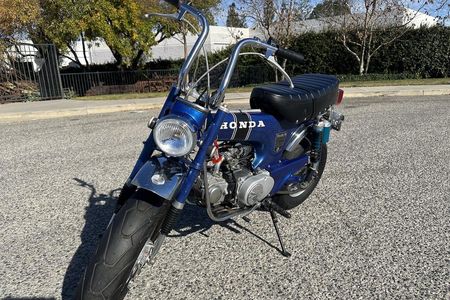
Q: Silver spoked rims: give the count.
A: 2